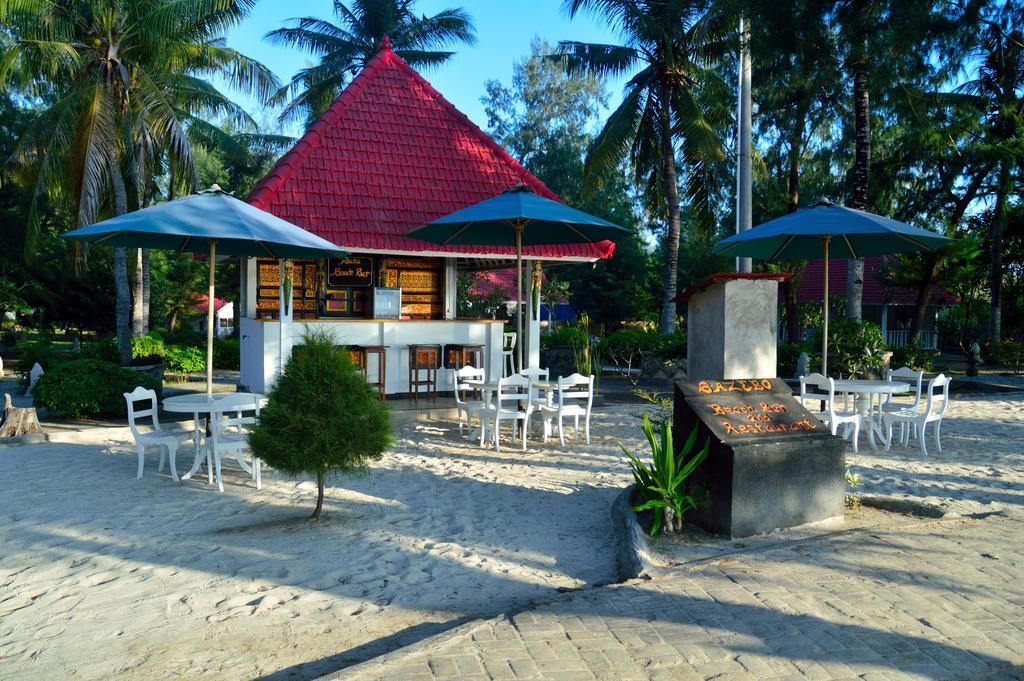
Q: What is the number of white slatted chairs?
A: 9